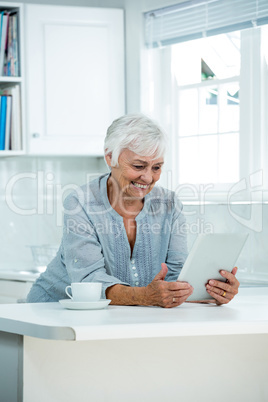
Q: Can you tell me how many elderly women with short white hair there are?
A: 1